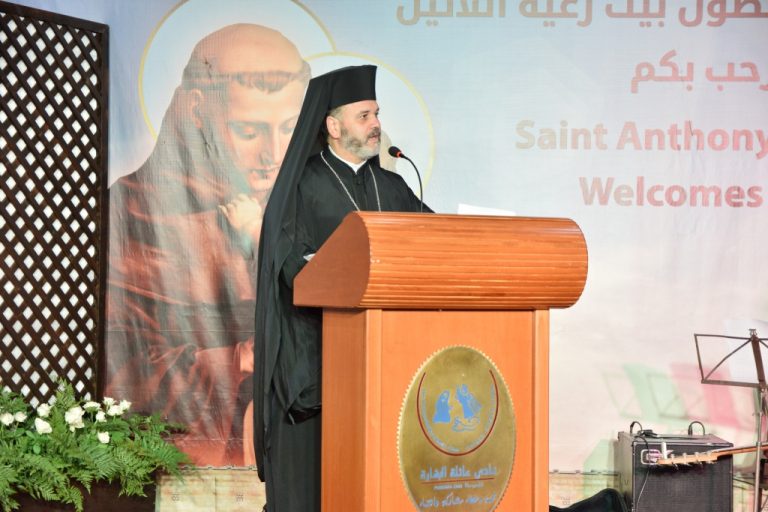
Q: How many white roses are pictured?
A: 11